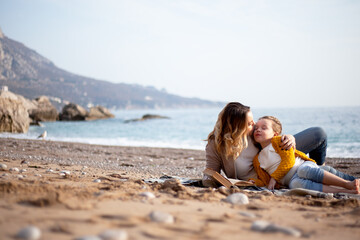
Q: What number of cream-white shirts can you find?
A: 2